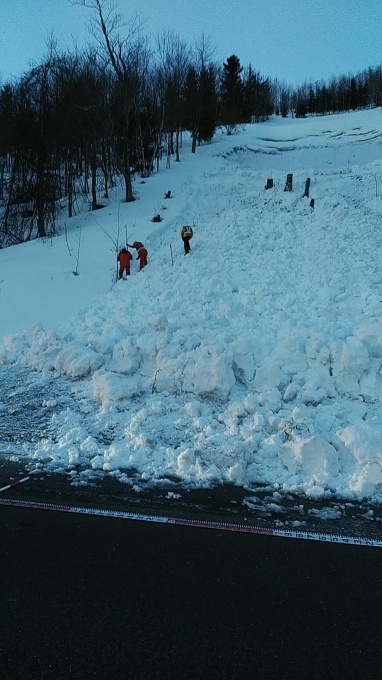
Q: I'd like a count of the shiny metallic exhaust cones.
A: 0